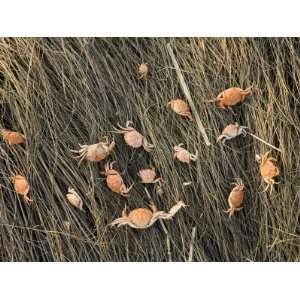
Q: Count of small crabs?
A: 15